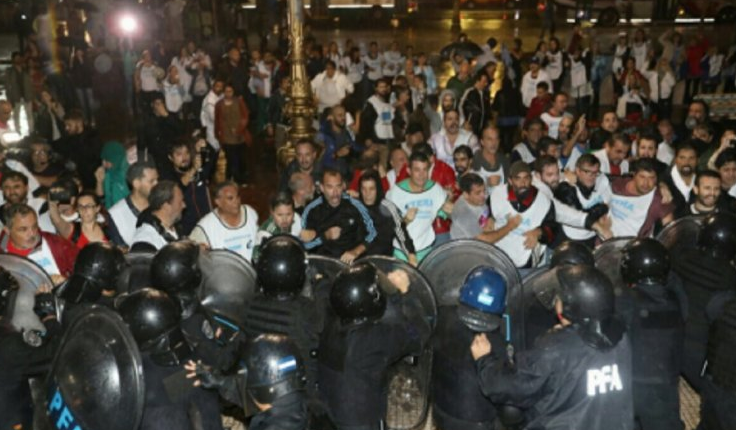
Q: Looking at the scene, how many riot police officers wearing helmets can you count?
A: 12